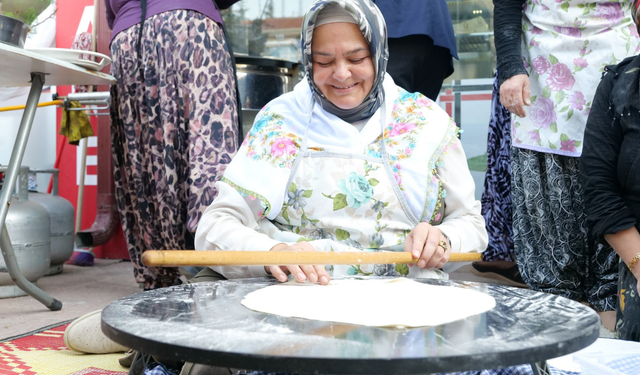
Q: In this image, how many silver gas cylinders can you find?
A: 2